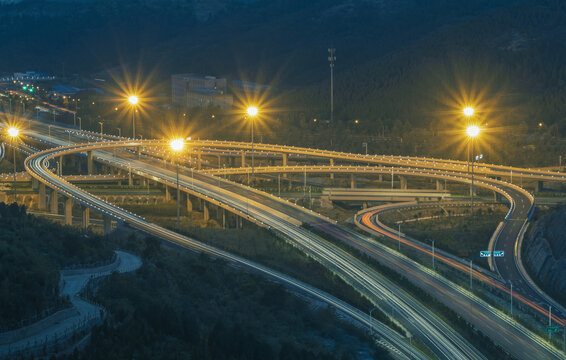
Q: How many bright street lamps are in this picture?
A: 6